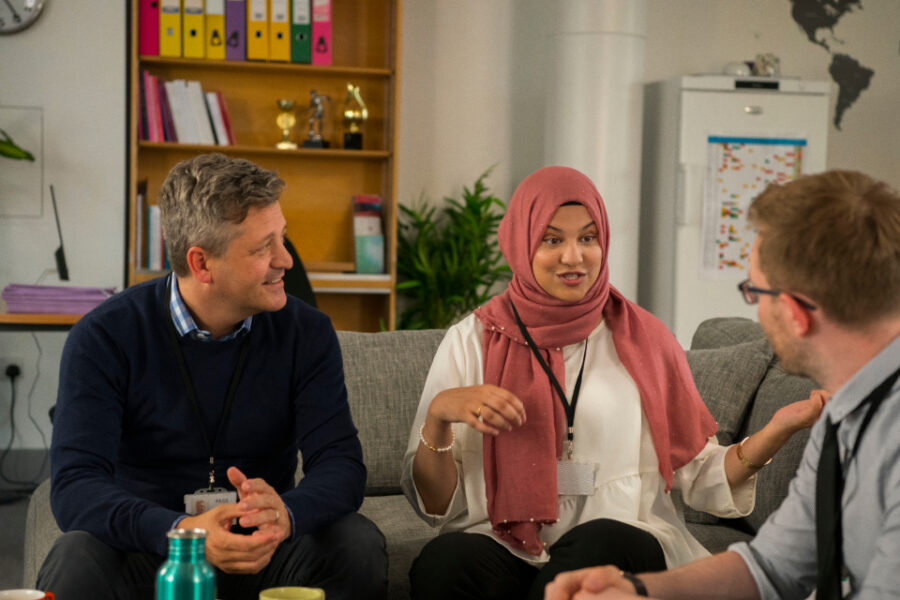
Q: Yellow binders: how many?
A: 5